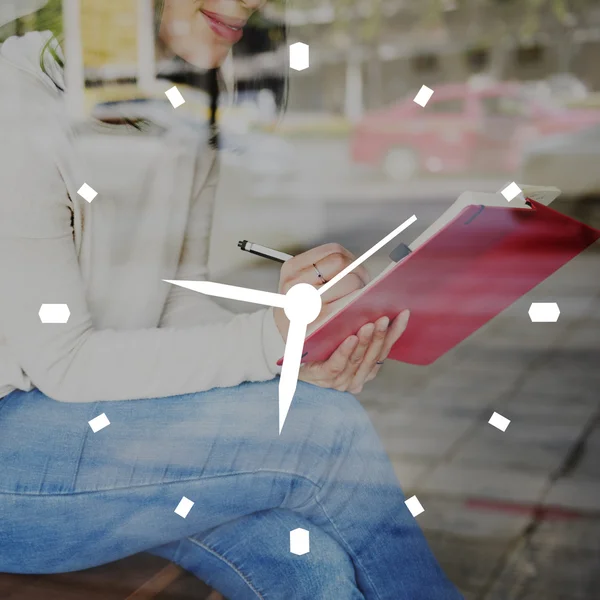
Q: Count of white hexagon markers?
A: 4